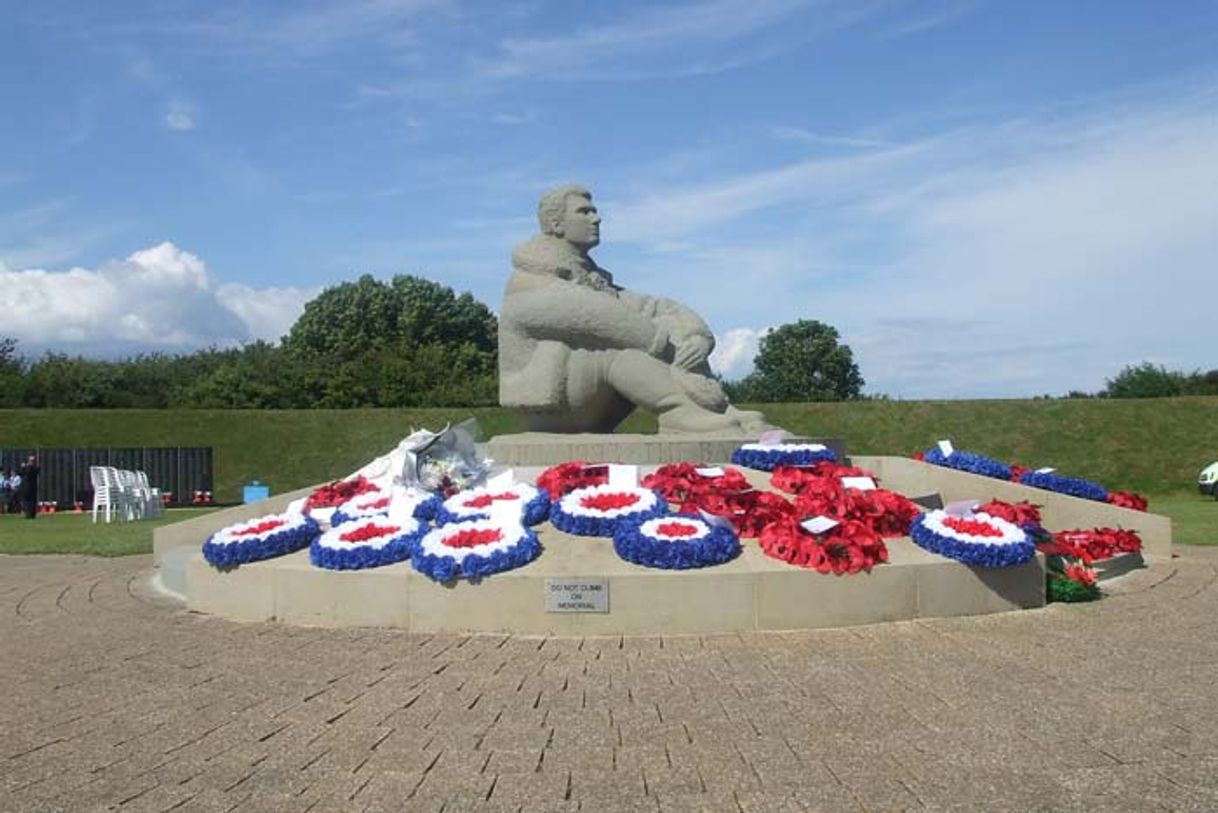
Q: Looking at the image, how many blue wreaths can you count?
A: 11